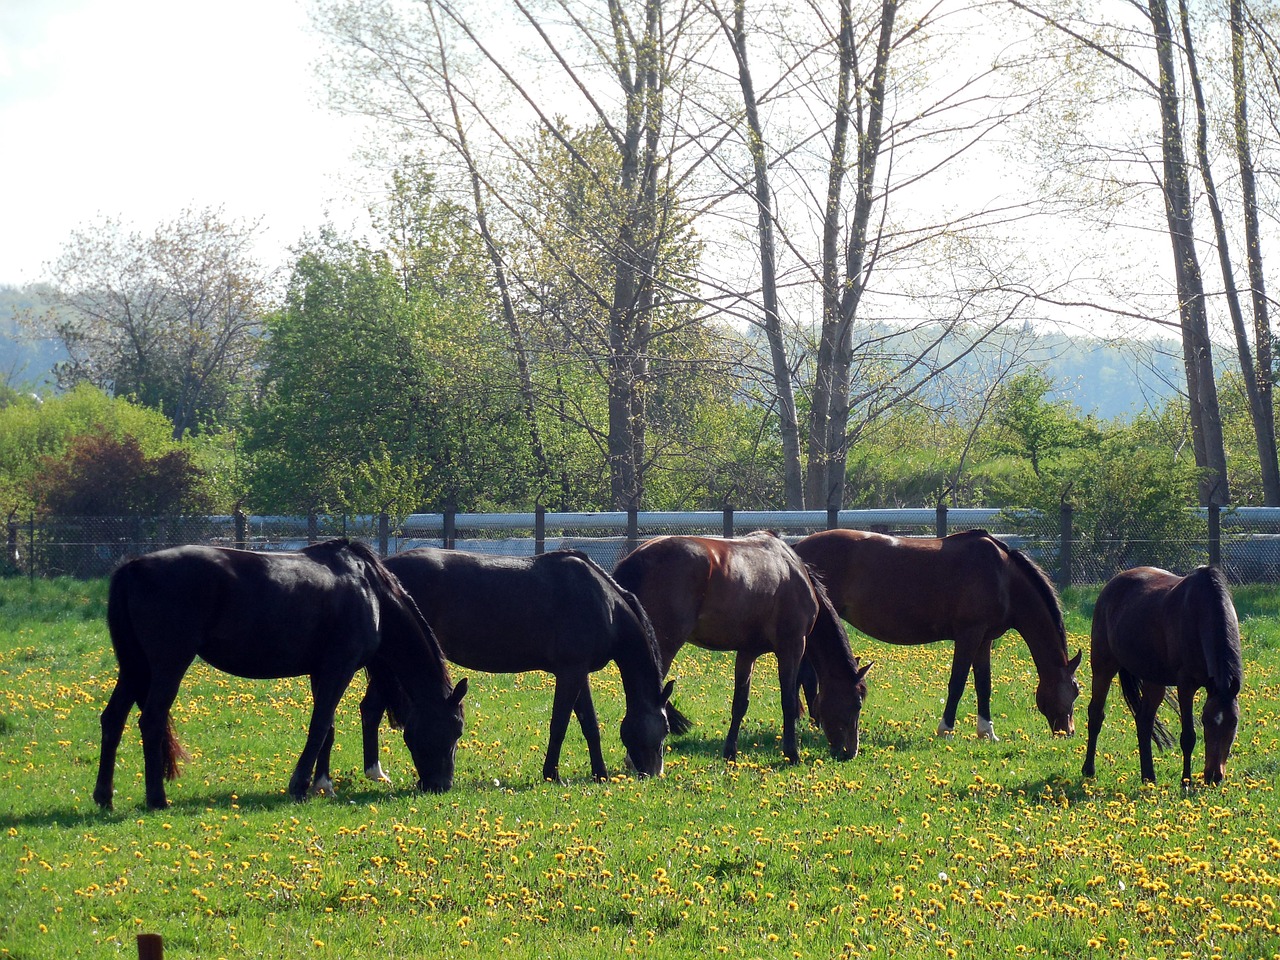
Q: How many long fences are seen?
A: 1